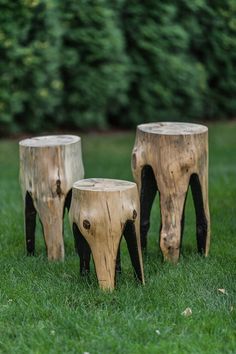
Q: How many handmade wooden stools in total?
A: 3